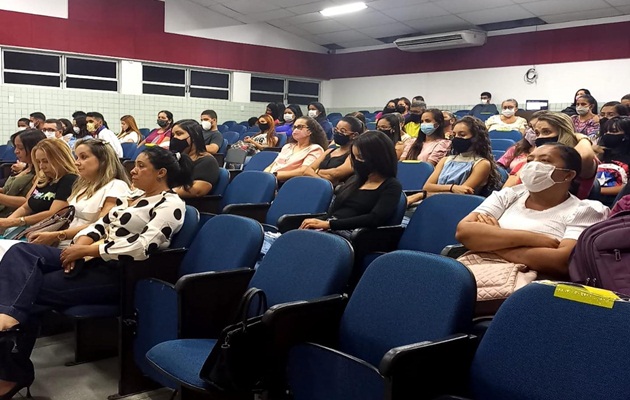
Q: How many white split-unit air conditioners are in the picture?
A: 1